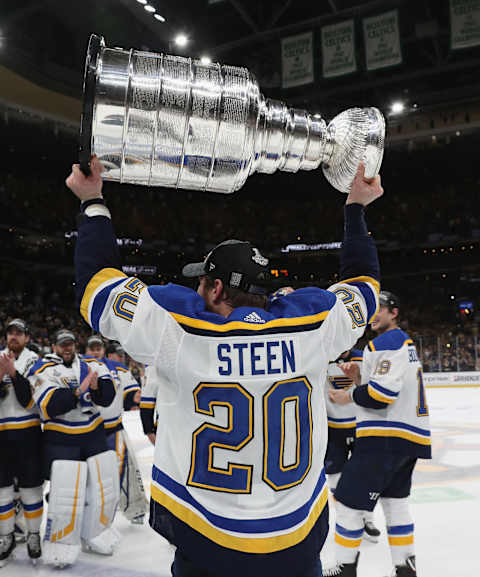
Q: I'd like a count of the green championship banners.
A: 4